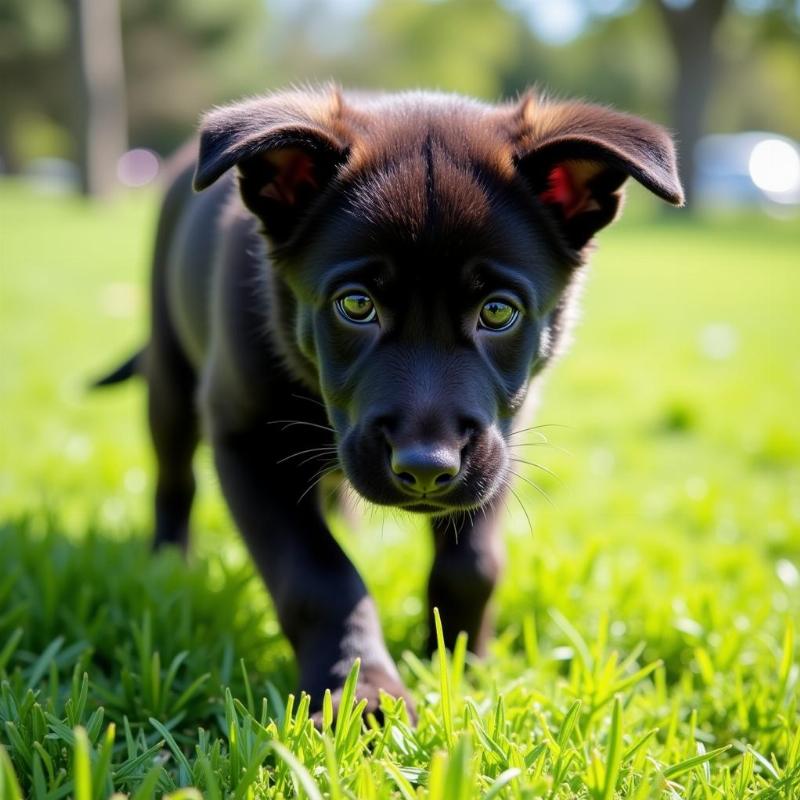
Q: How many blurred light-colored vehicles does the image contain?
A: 1